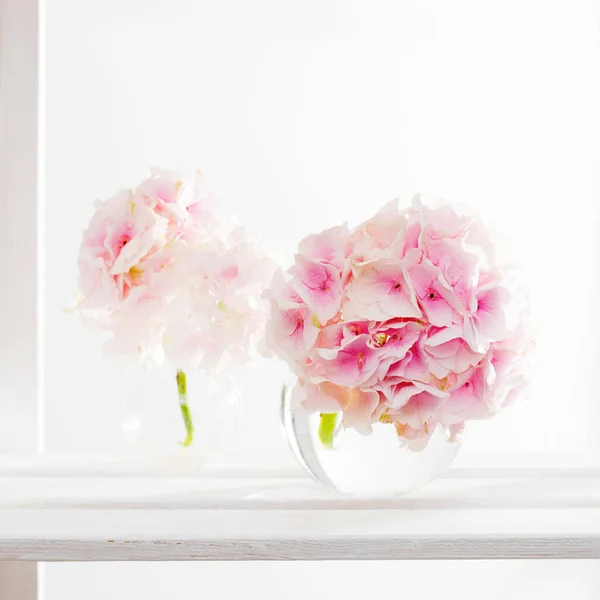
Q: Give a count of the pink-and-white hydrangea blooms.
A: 2